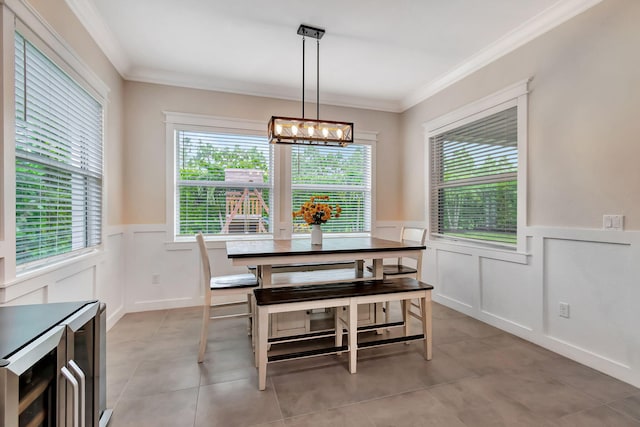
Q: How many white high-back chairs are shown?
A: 2